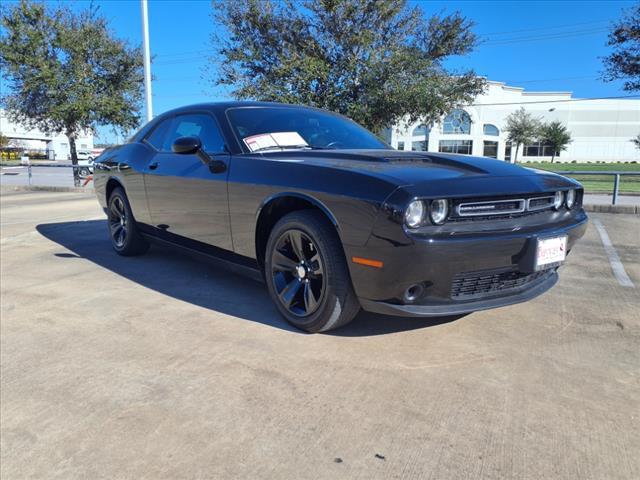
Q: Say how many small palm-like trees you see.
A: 2